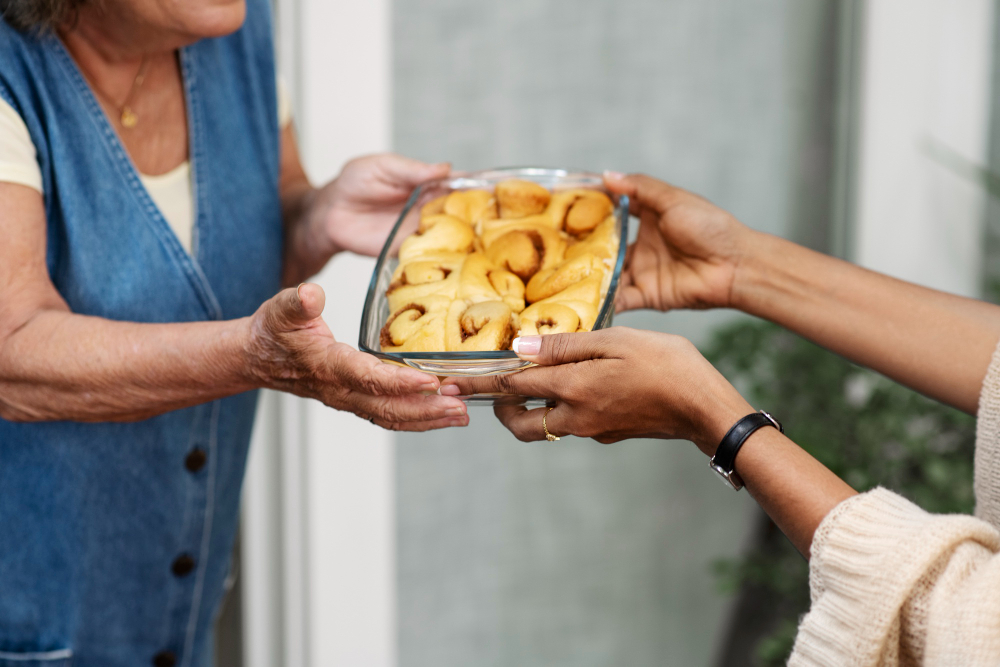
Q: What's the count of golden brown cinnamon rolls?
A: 12